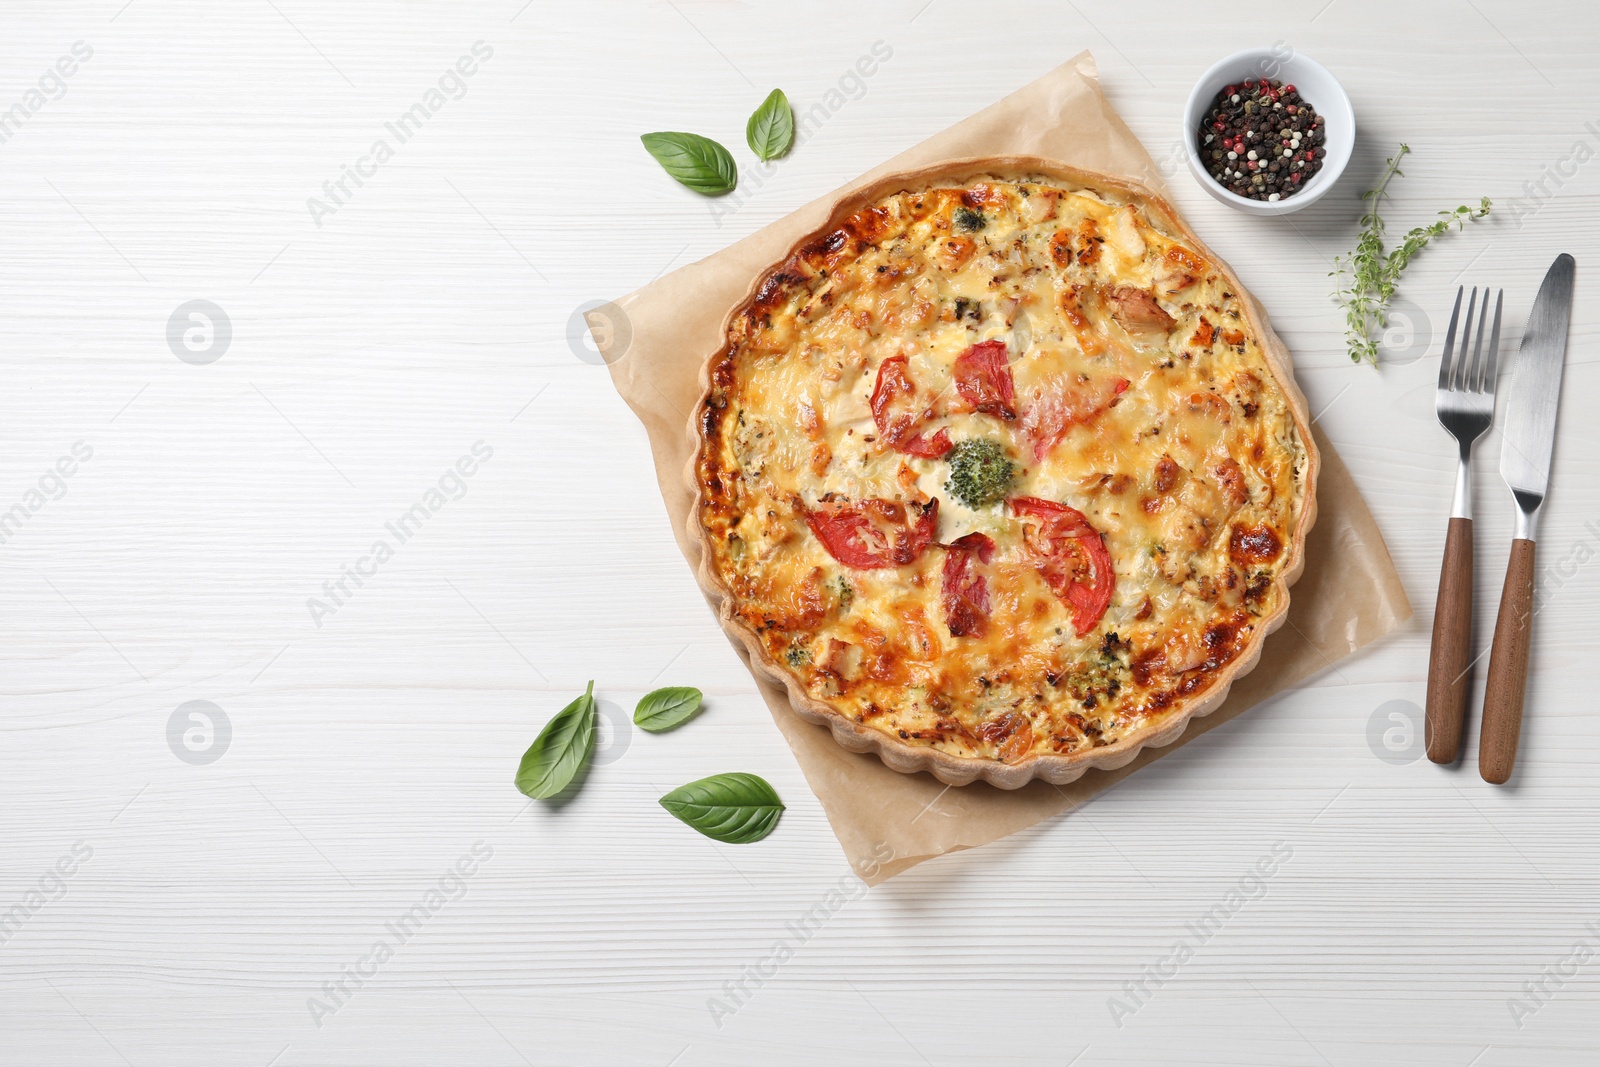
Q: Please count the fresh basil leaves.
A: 5